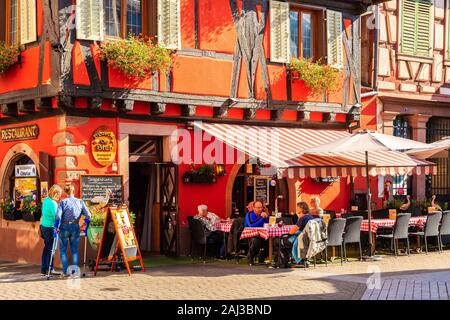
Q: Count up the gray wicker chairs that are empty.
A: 5